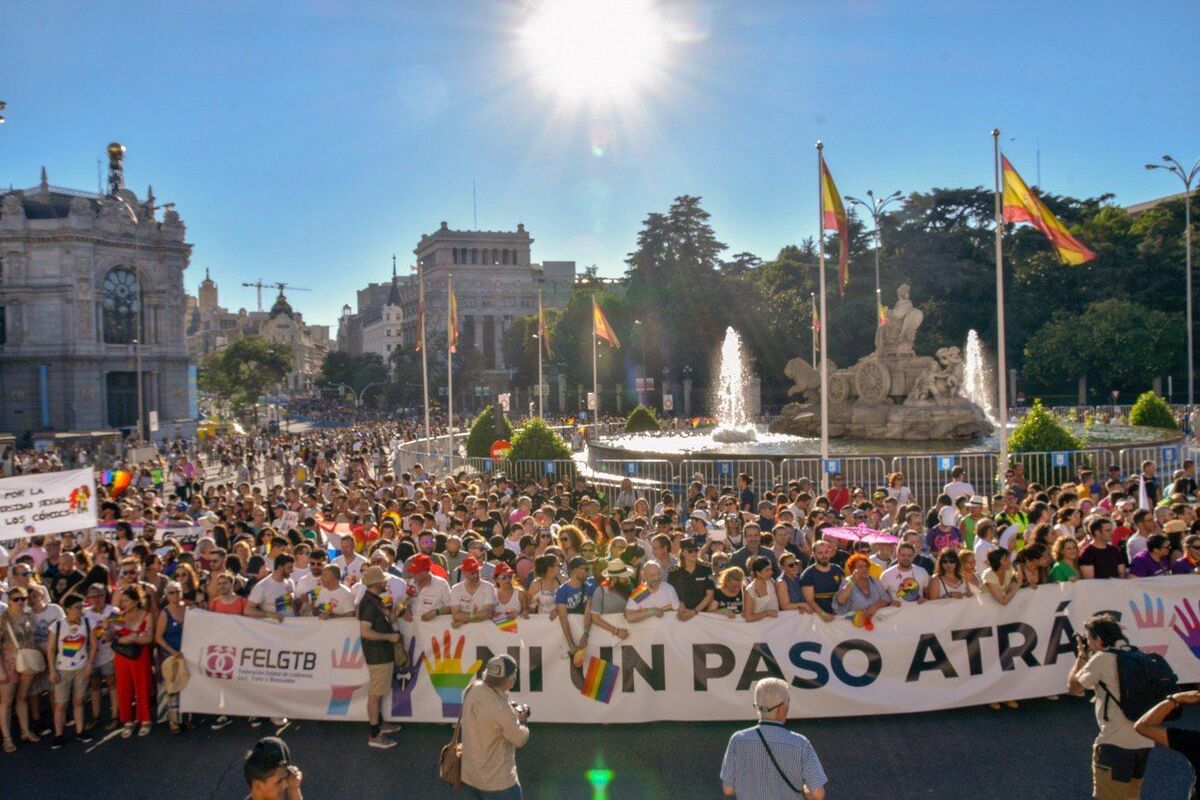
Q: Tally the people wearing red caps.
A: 3